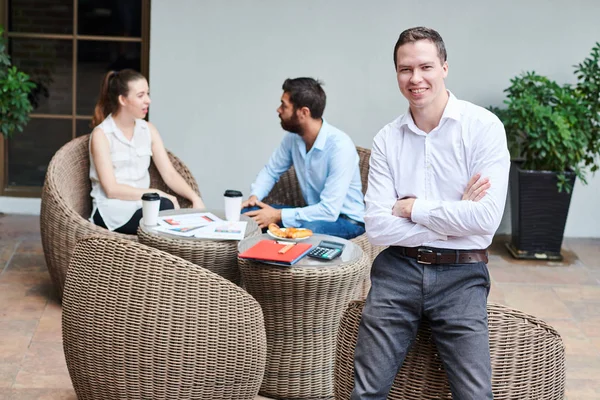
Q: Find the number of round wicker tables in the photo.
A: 2